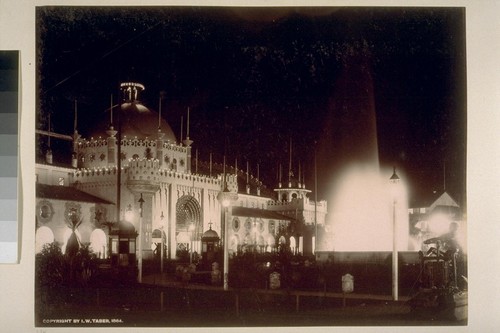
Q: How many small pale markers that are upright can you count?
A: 2